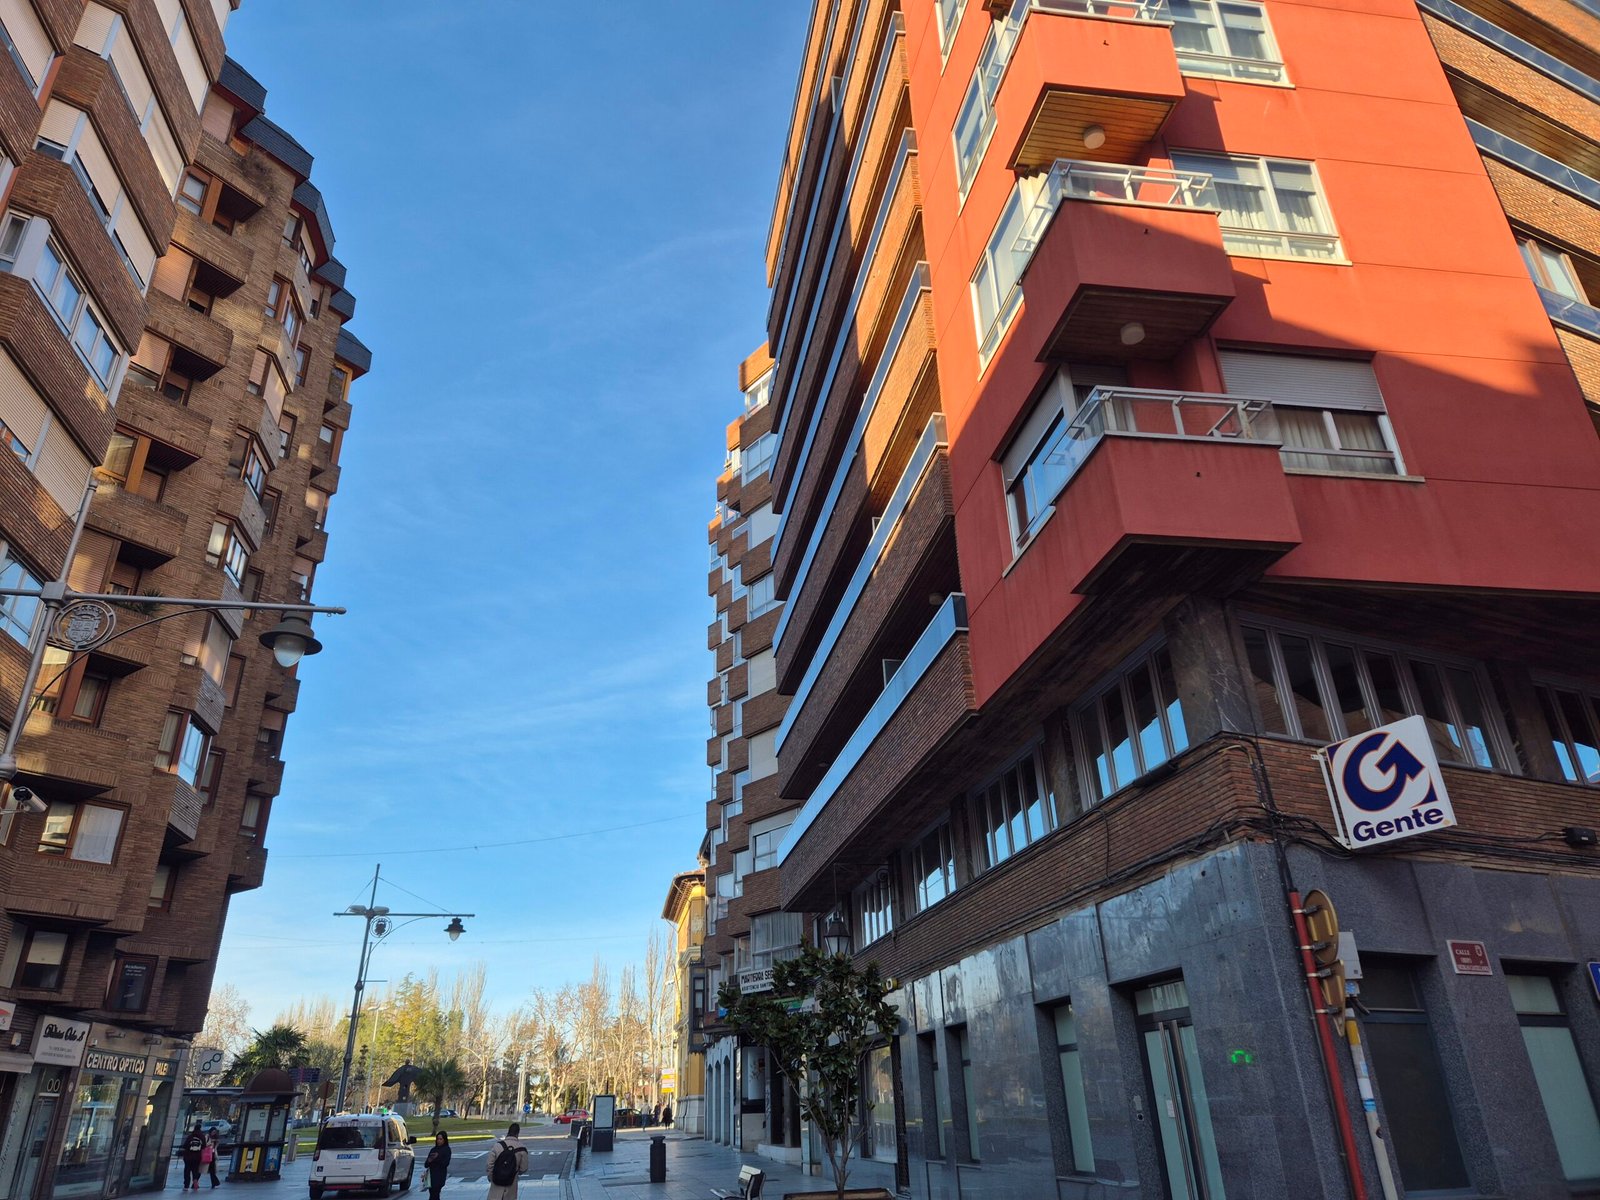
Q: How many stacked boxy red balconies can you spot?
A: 3